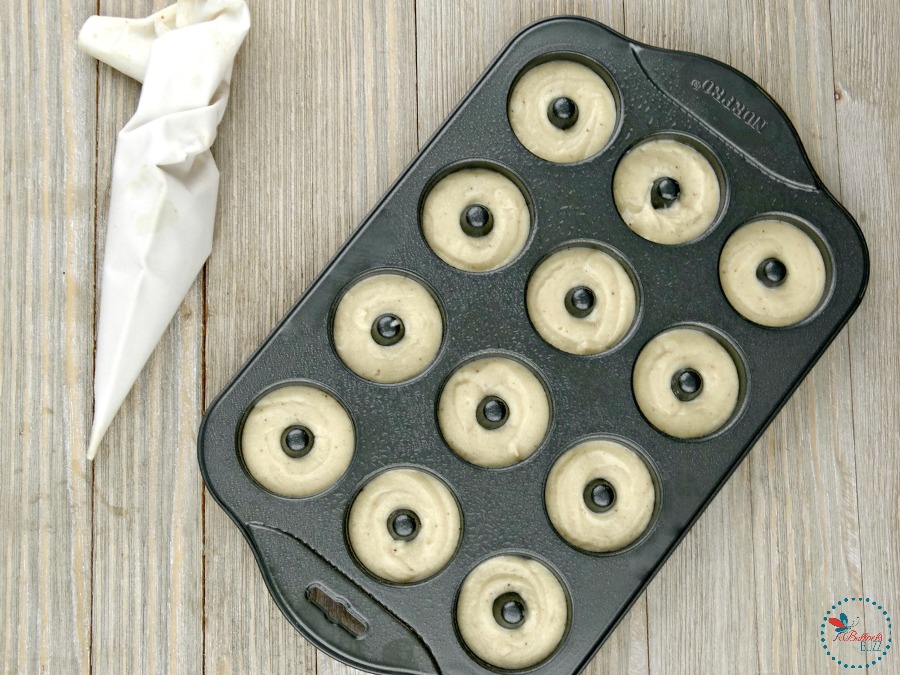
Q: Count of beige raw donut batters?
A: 12